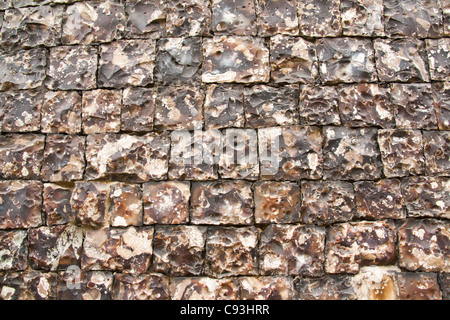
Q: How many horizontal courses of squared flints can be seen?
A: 7